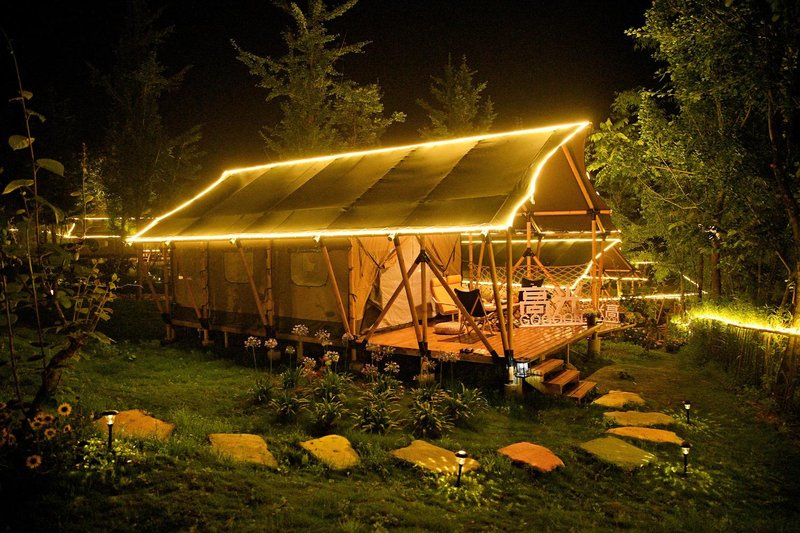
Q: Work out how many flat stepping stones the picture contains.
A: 9